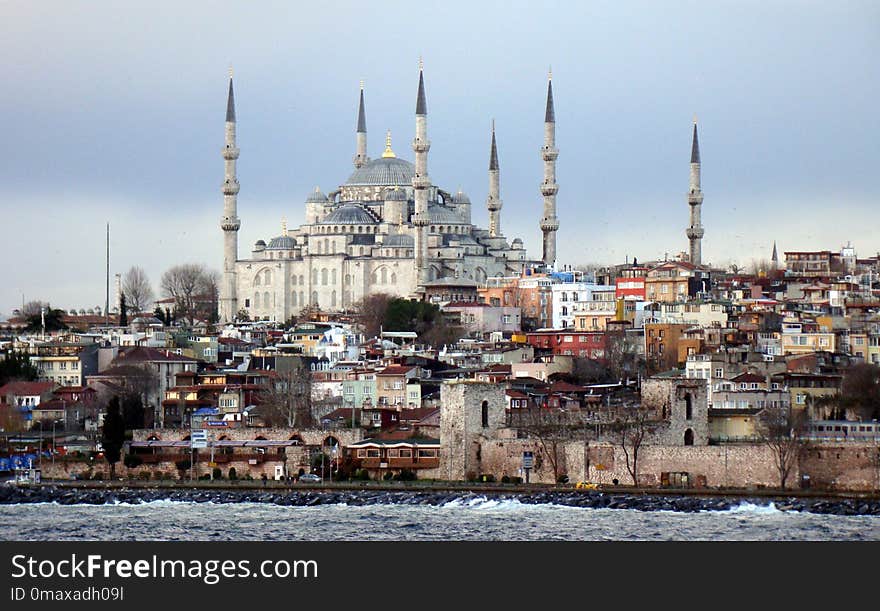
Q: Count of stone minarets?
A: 6